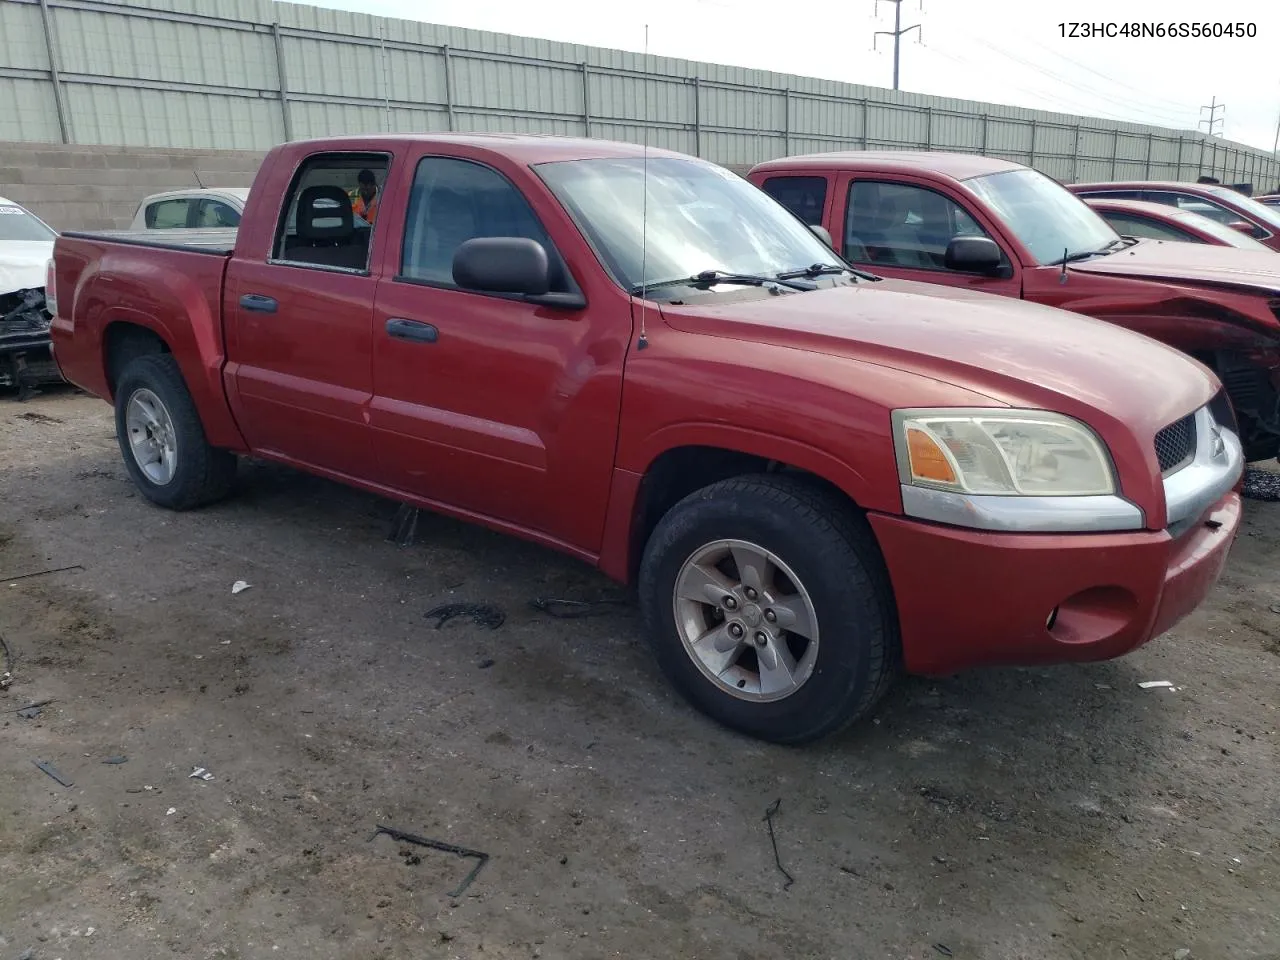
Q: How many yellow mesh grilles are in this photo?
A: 0